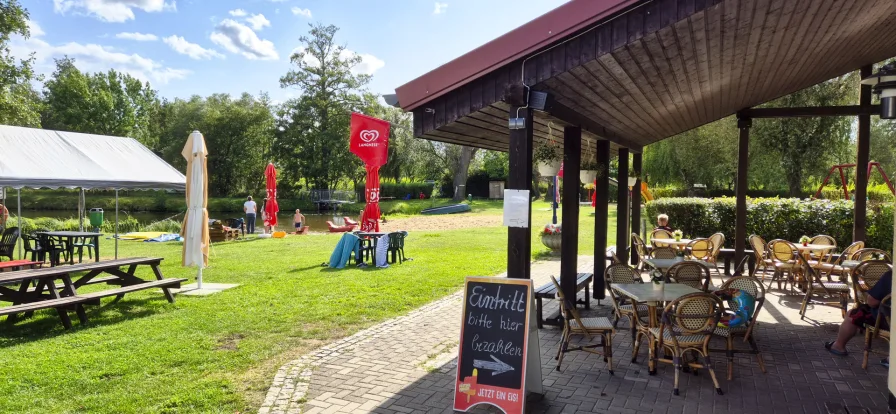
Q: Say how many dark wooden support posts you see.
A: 7